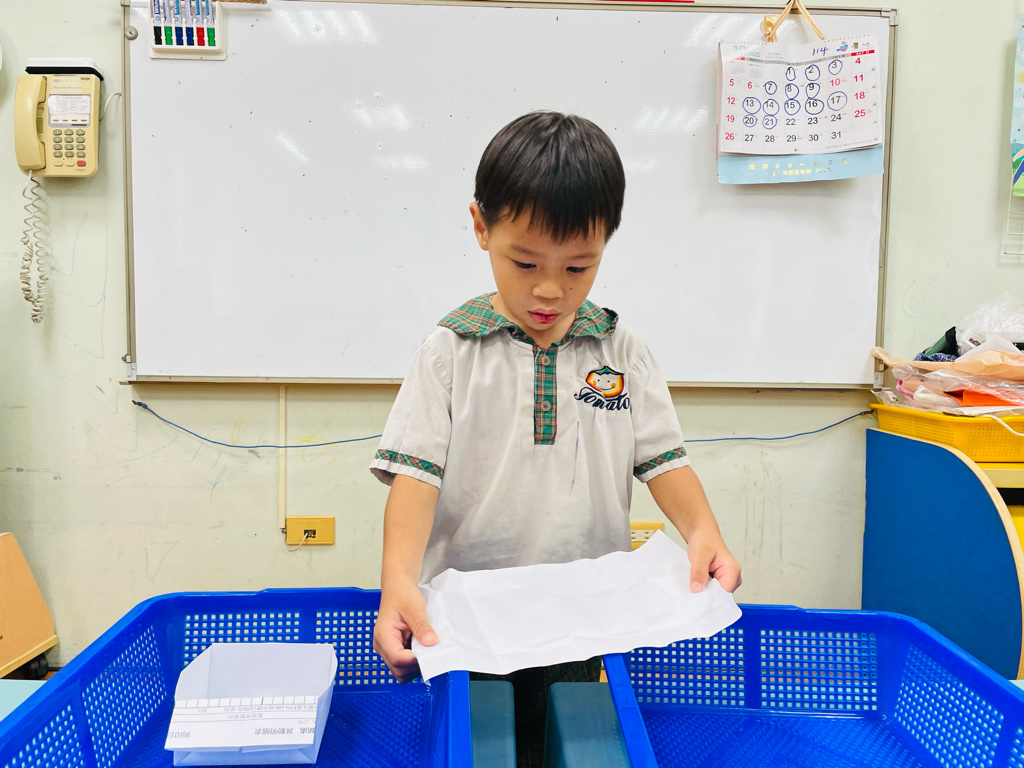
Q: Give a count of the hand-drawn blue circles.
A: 13